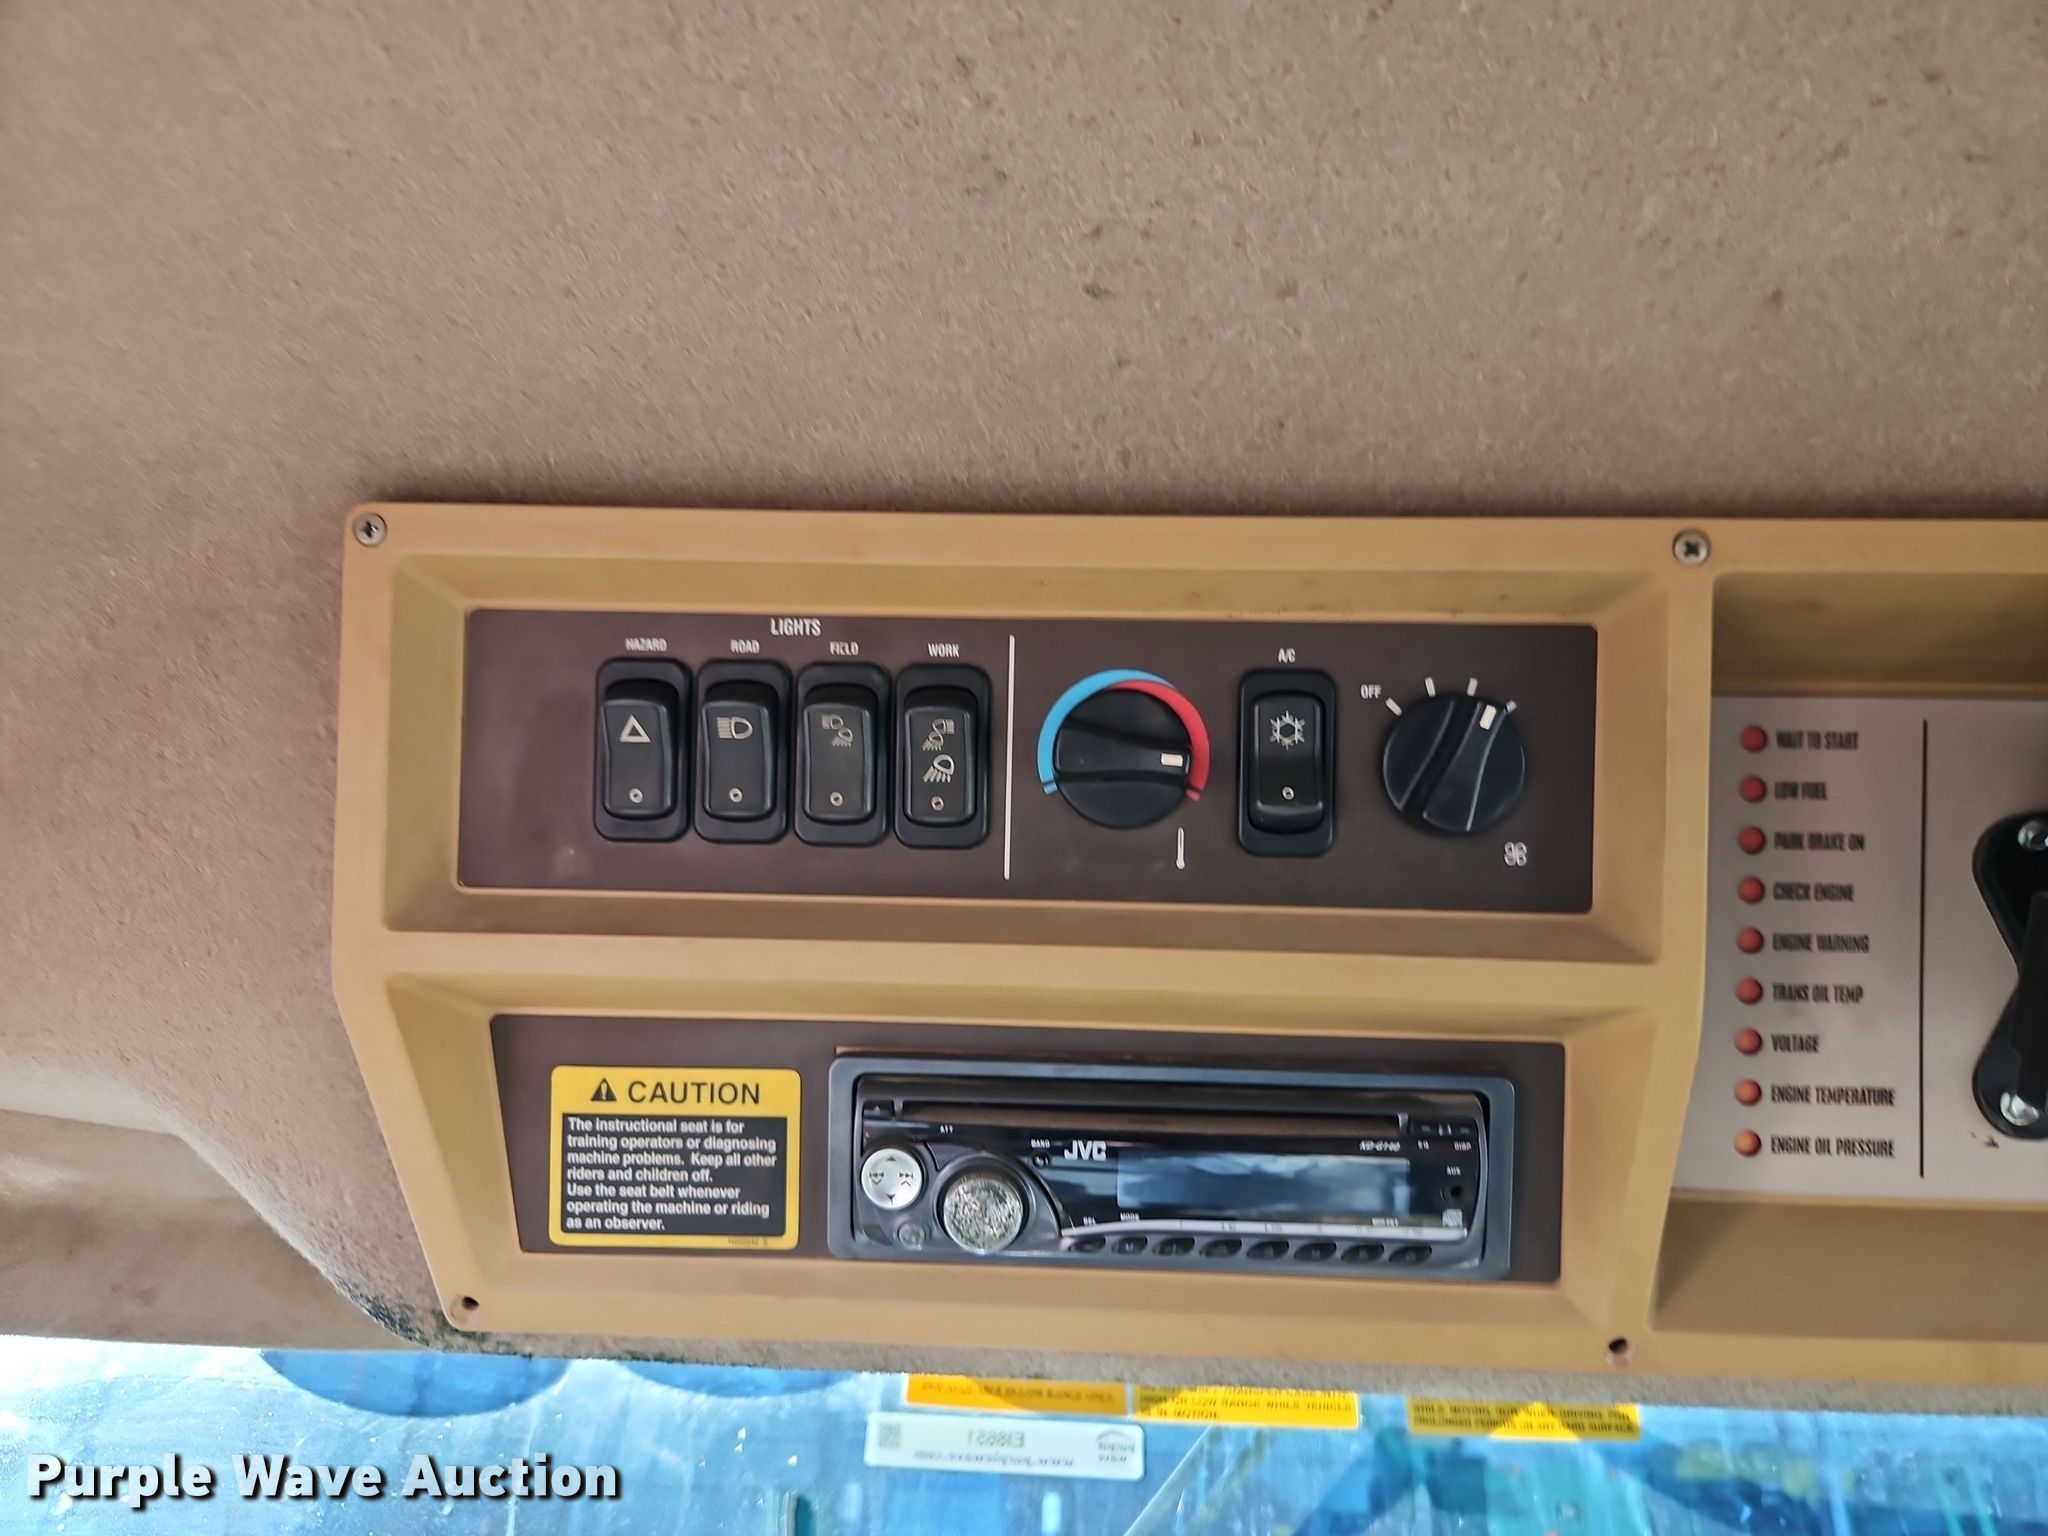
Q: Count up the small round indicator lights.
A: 9